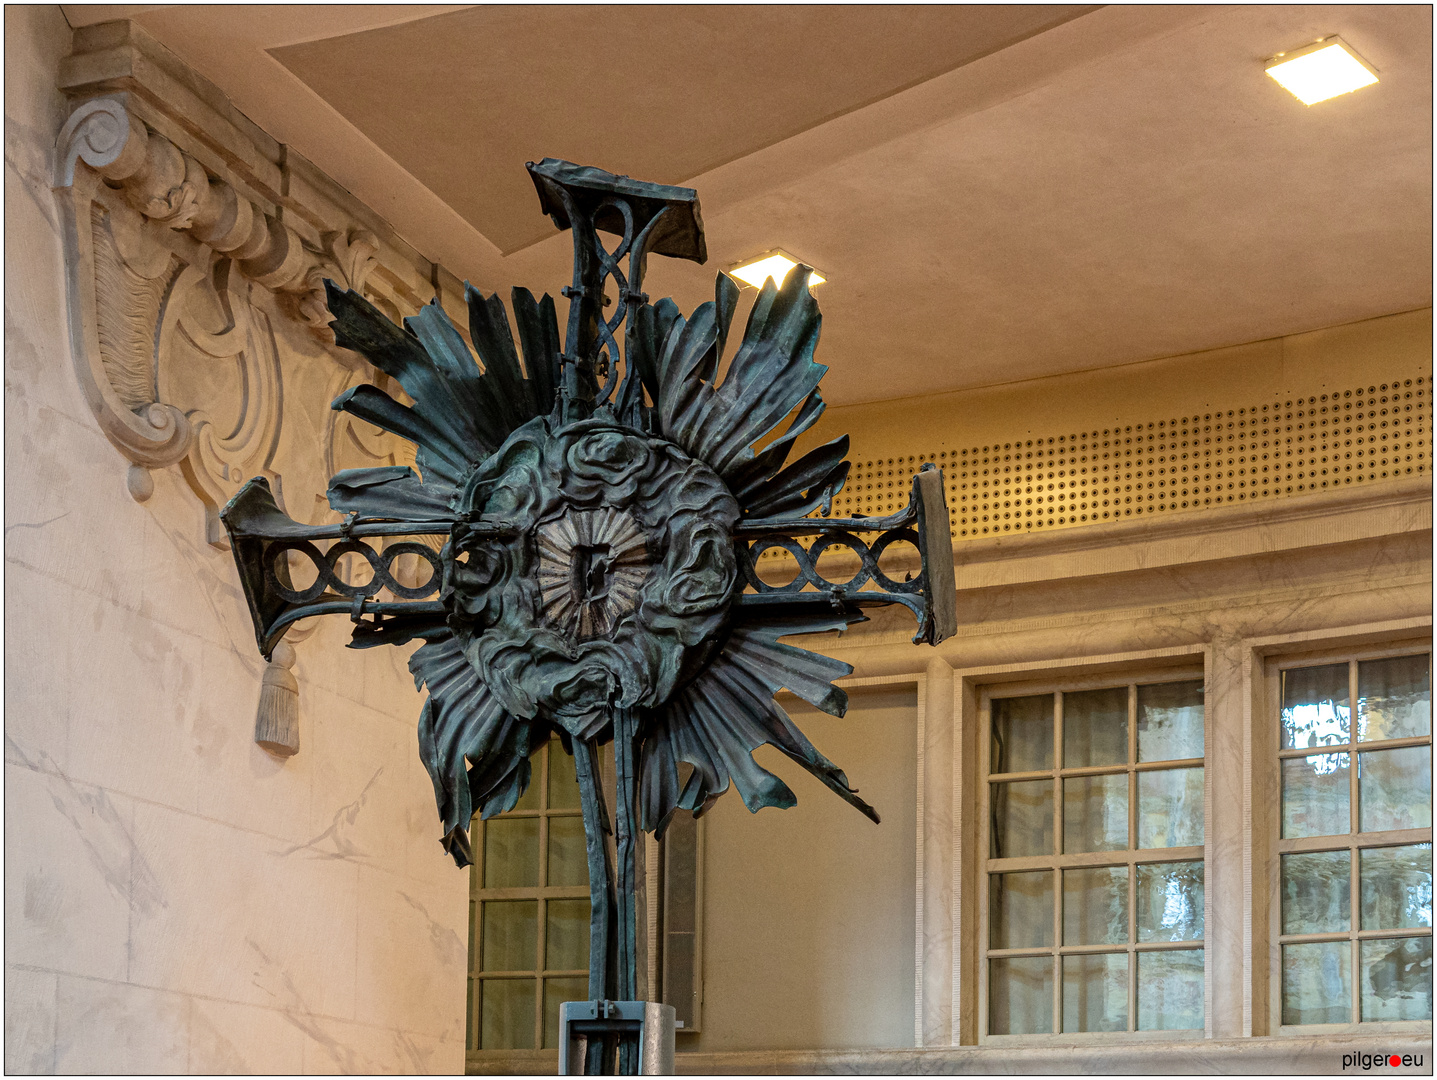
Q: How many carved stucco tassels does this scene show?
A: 1